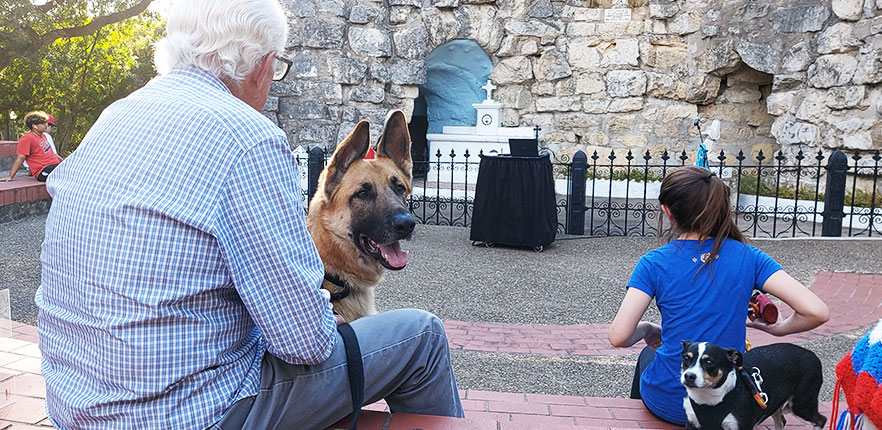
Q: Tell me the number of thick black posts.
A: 3